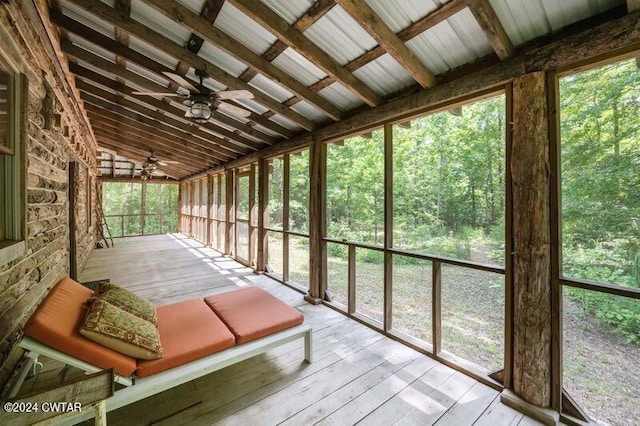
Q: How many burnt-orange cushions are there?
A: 3